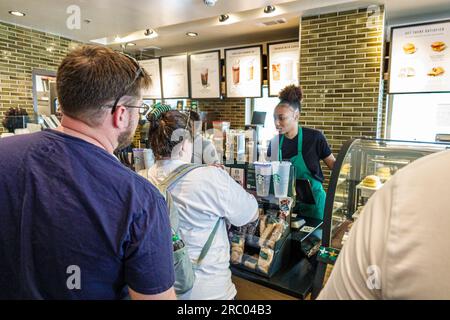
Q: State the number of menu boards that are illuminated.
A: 6